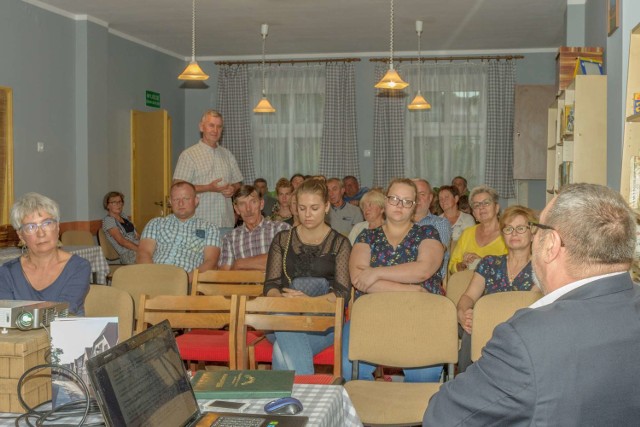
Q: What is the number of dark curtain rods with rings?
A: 2